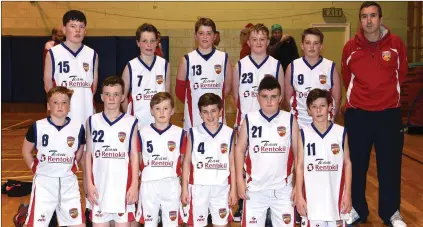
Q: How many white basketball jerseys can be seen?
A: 11